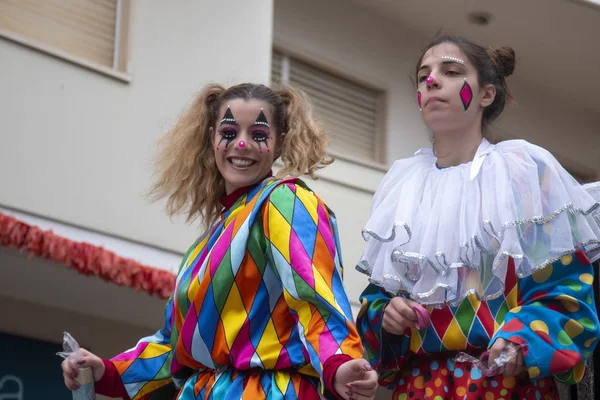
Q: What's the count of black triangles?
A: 2